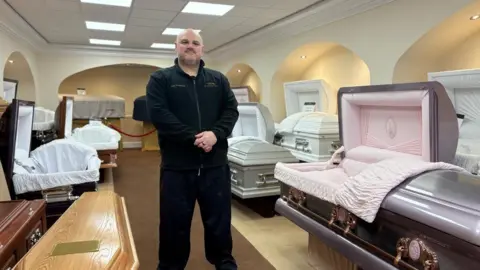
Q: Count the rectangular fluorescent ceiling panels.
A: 6